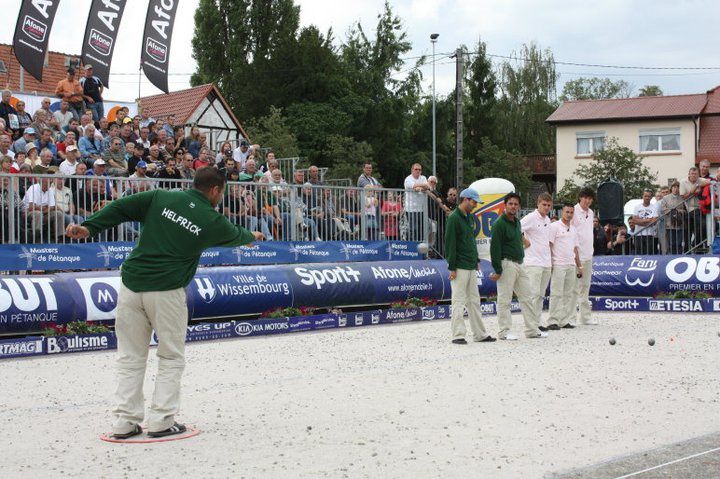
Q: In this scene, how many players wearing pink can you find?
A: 3